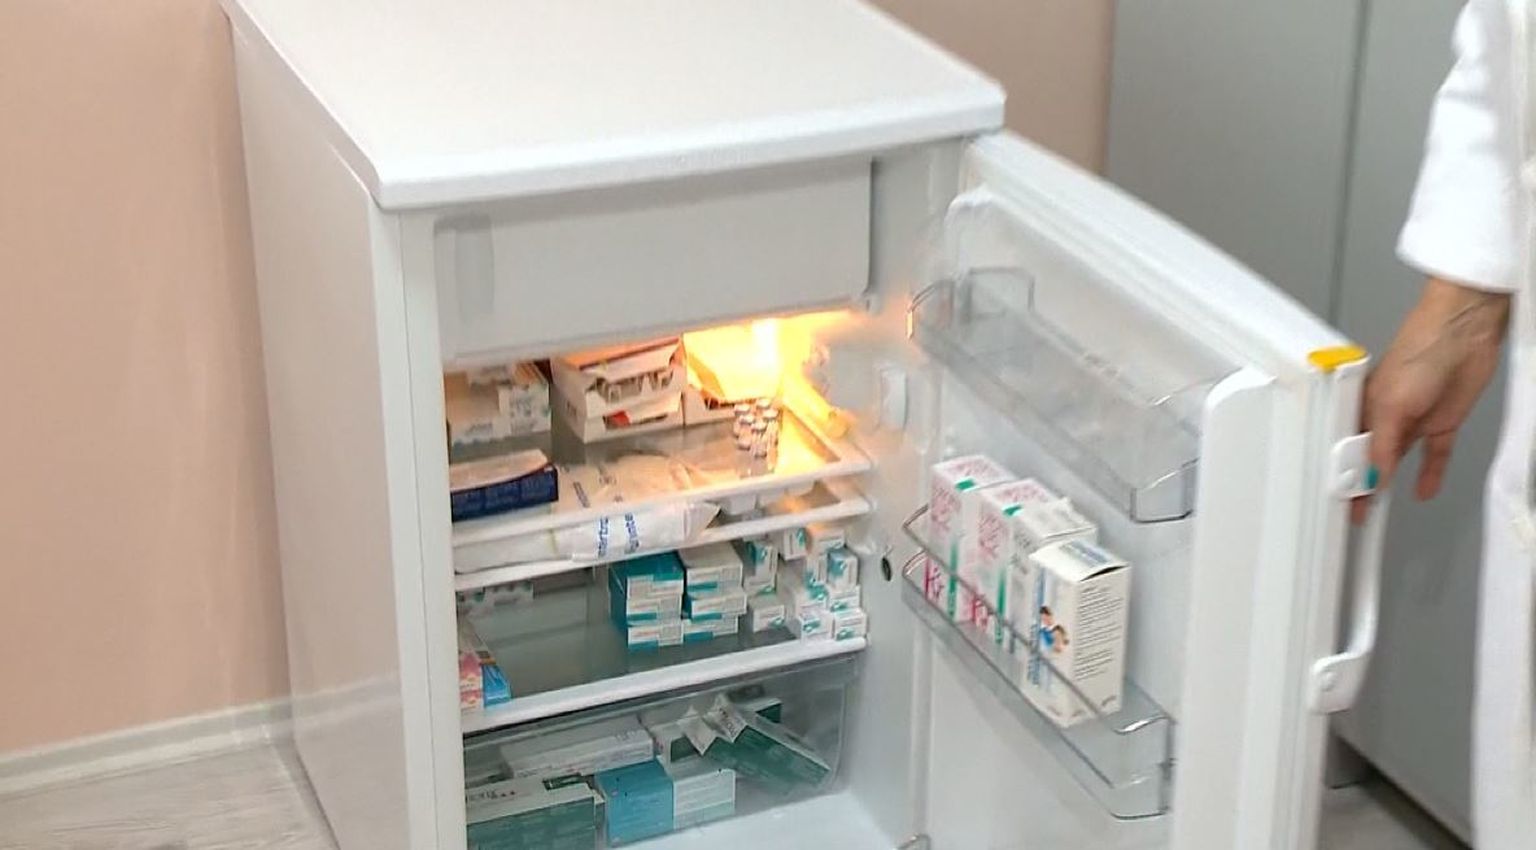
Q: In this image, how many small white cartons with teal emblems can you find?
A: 11